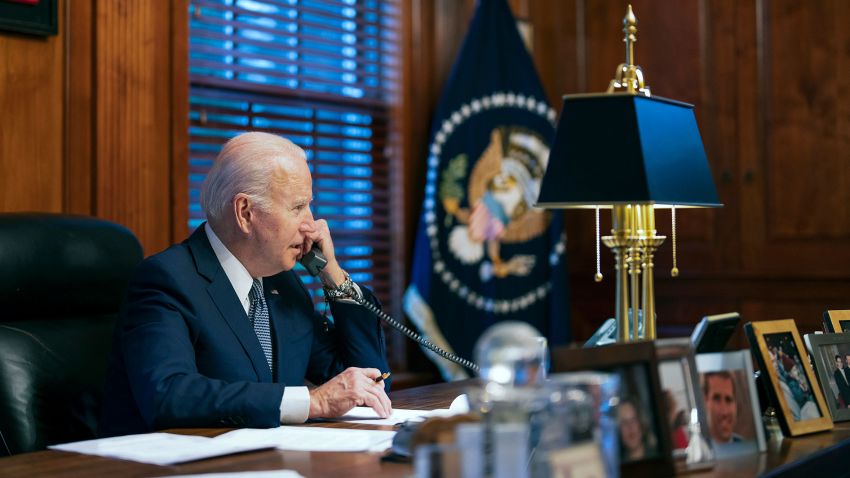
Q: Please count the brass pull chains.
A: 2